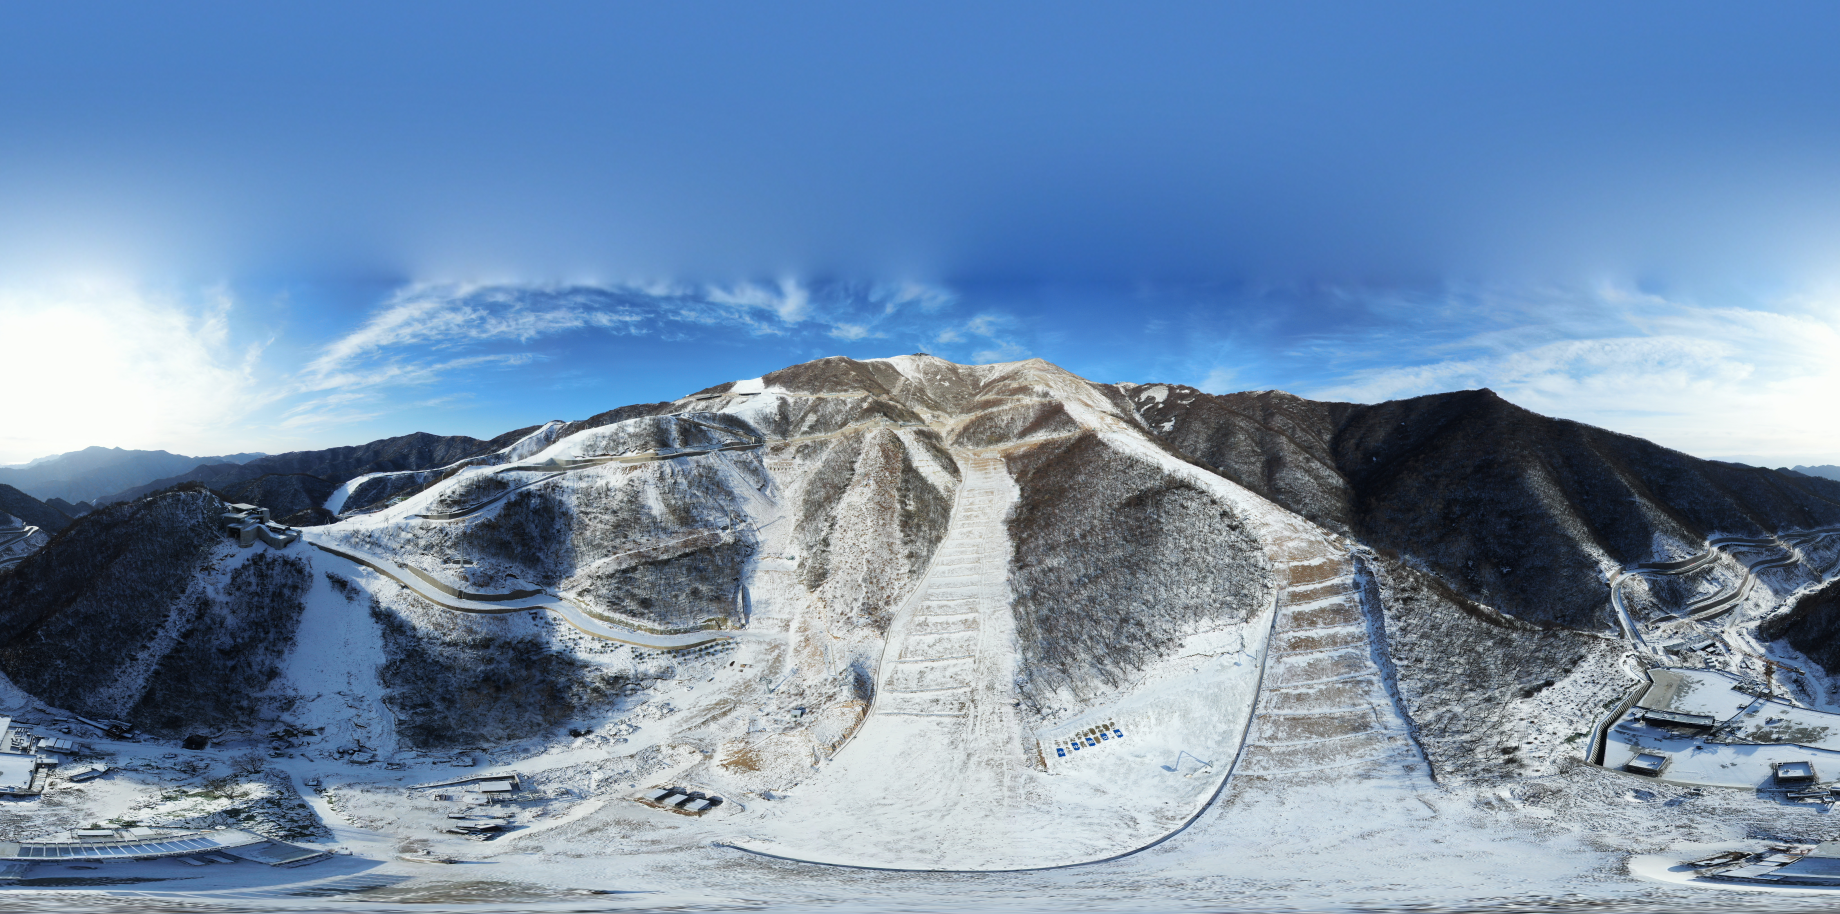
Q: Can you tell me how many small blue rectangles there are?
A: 5